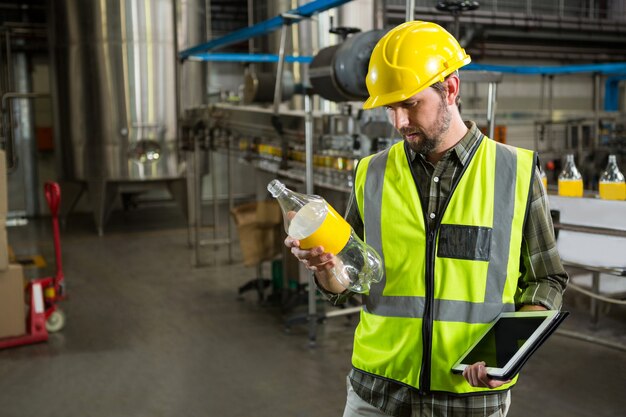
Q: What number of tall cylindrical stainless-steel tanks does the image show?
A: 2